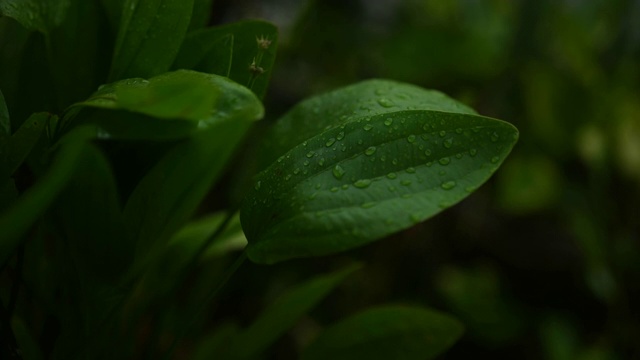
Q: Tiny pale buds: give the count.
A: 2